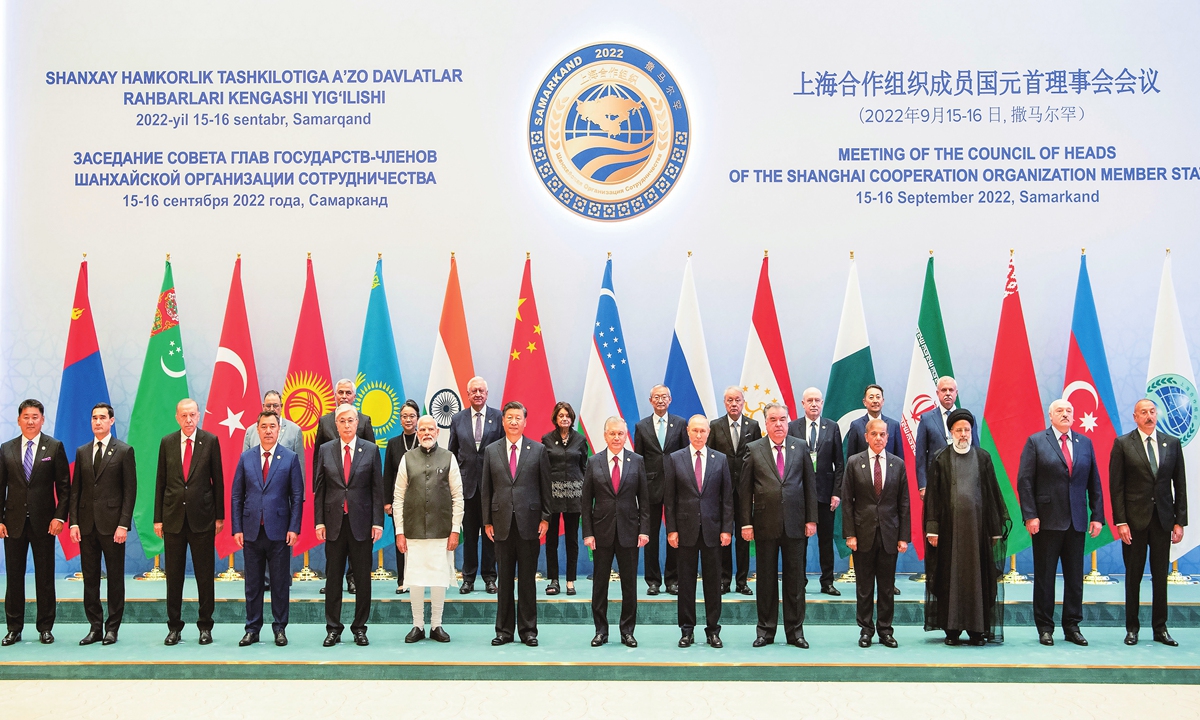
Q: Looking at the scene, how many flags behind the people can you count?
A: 15